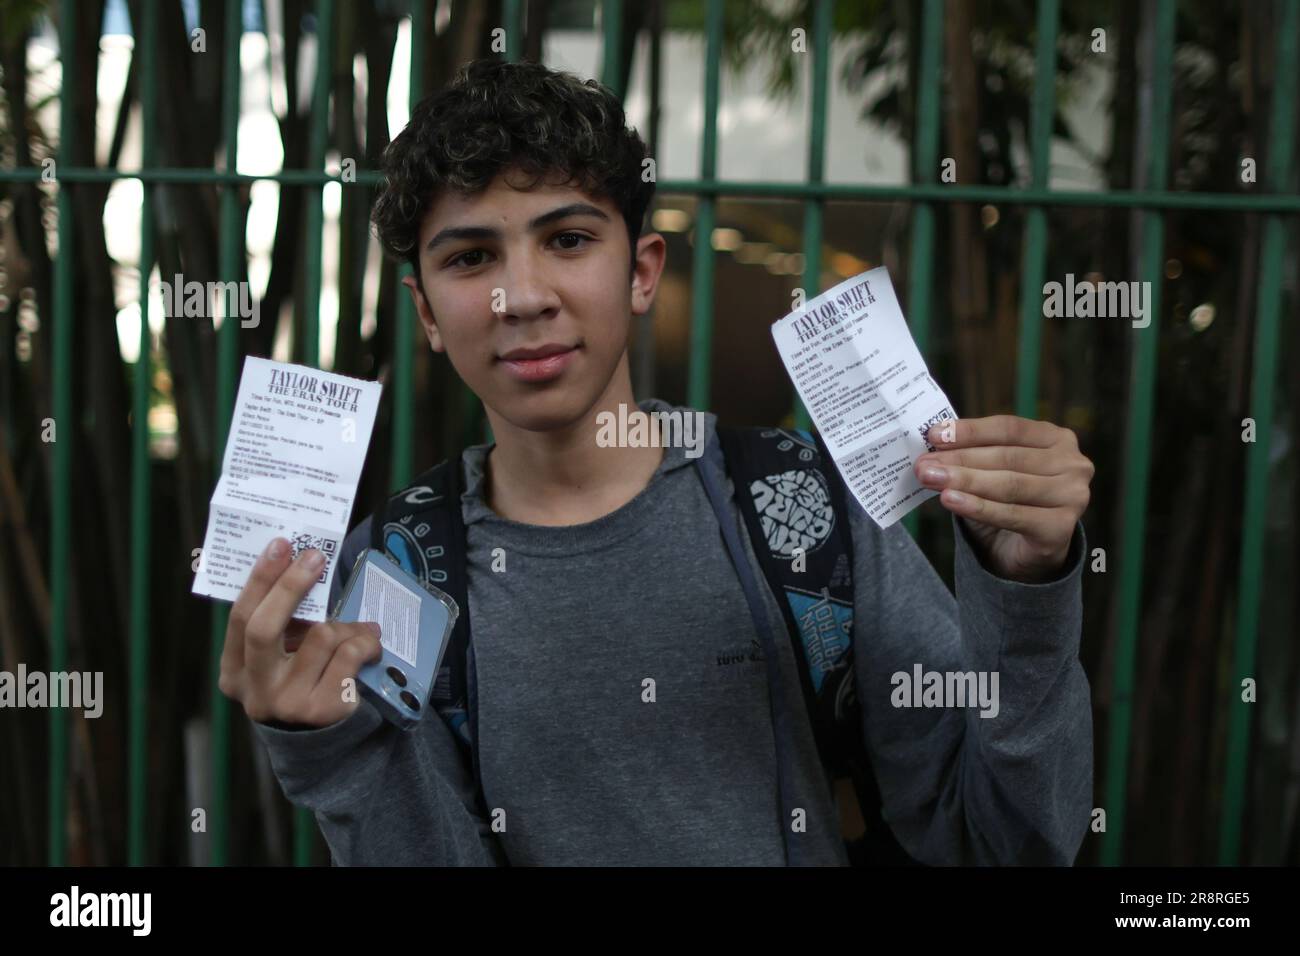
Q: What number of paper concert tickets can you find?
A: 2